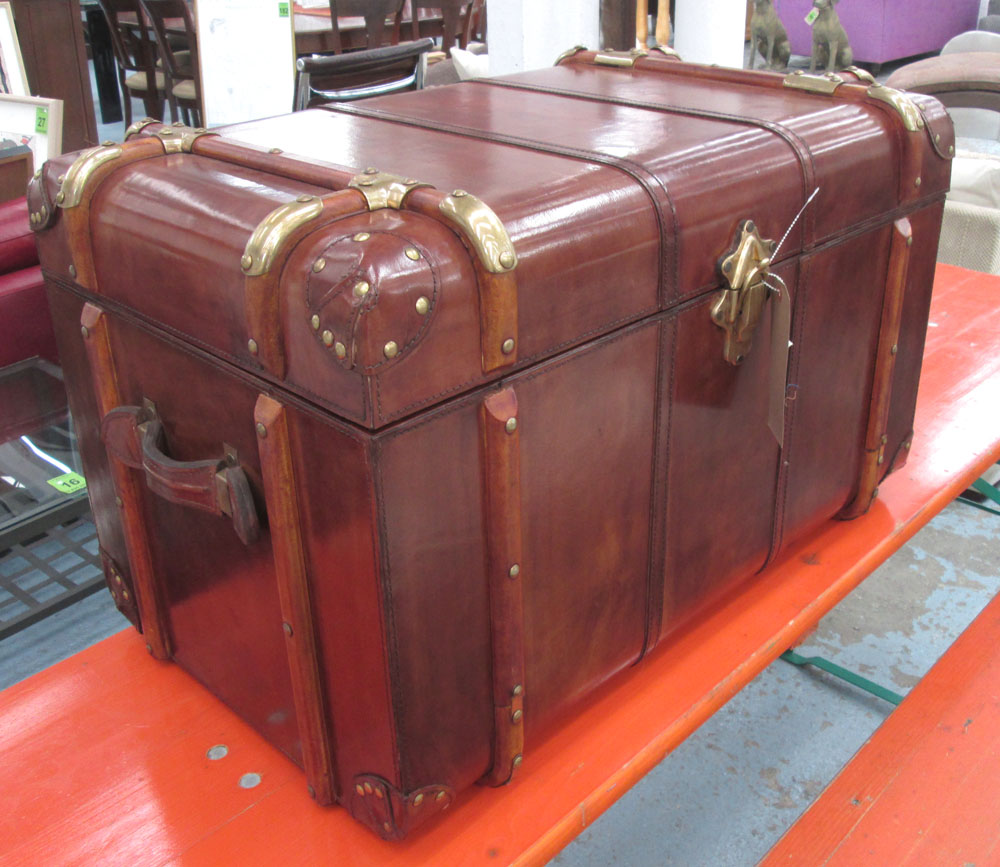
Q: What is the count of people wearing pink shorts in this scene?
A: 0